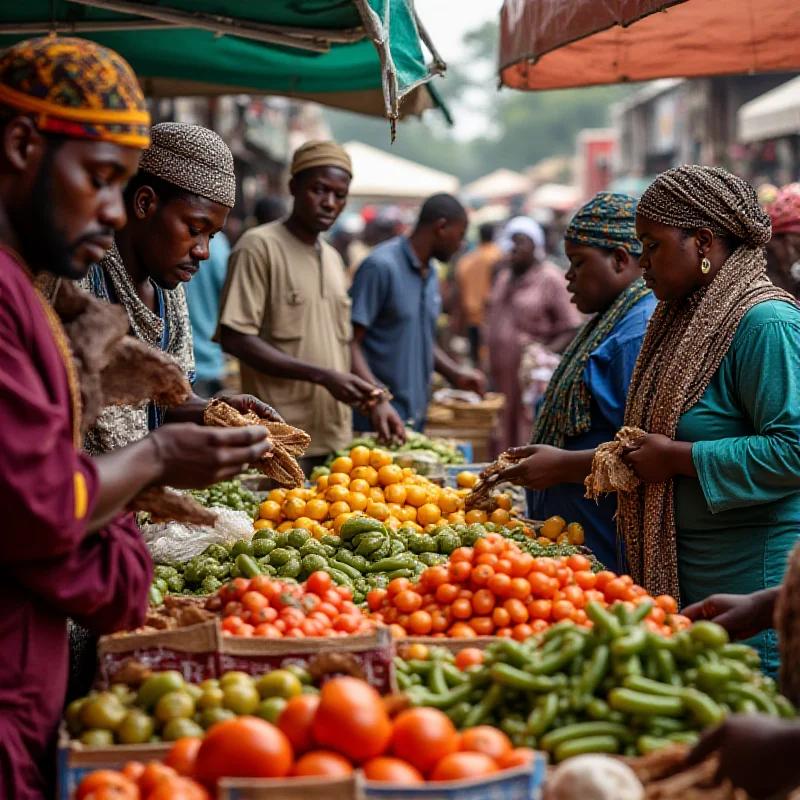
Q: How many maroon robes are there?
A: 1